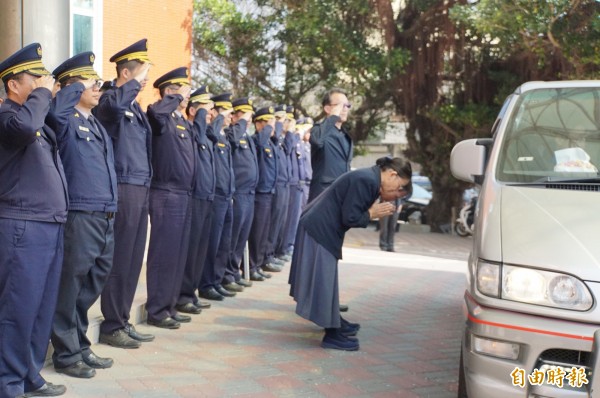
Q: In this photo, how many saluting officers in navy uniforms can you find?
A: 12